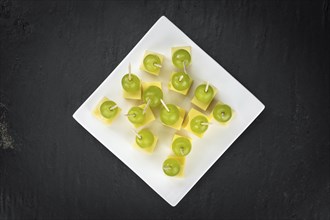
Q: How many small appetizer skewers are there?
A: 14